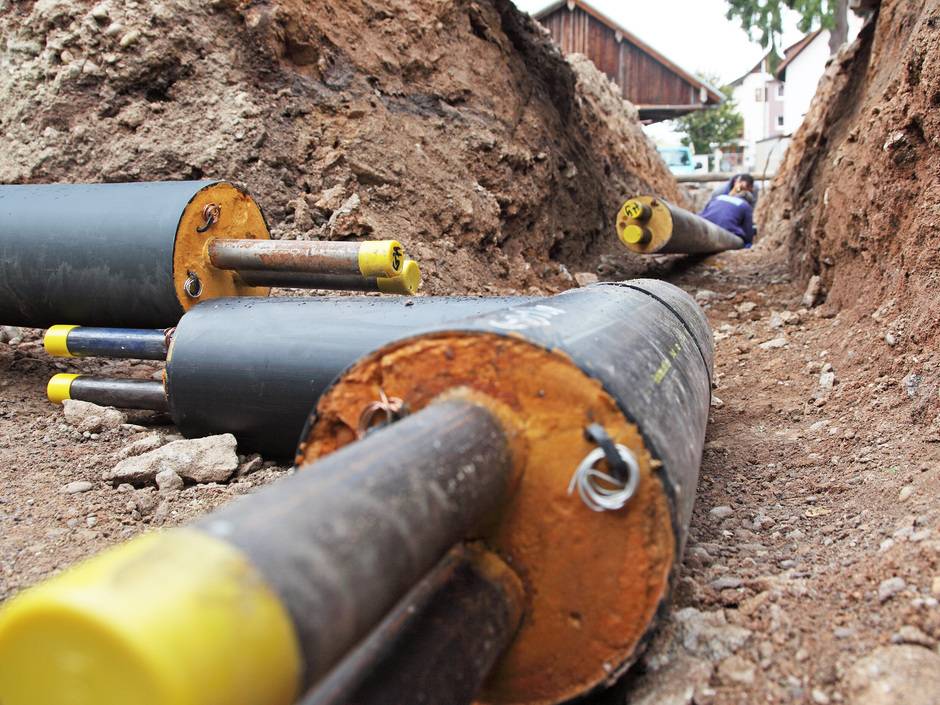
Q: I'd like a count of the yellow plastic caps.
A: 7